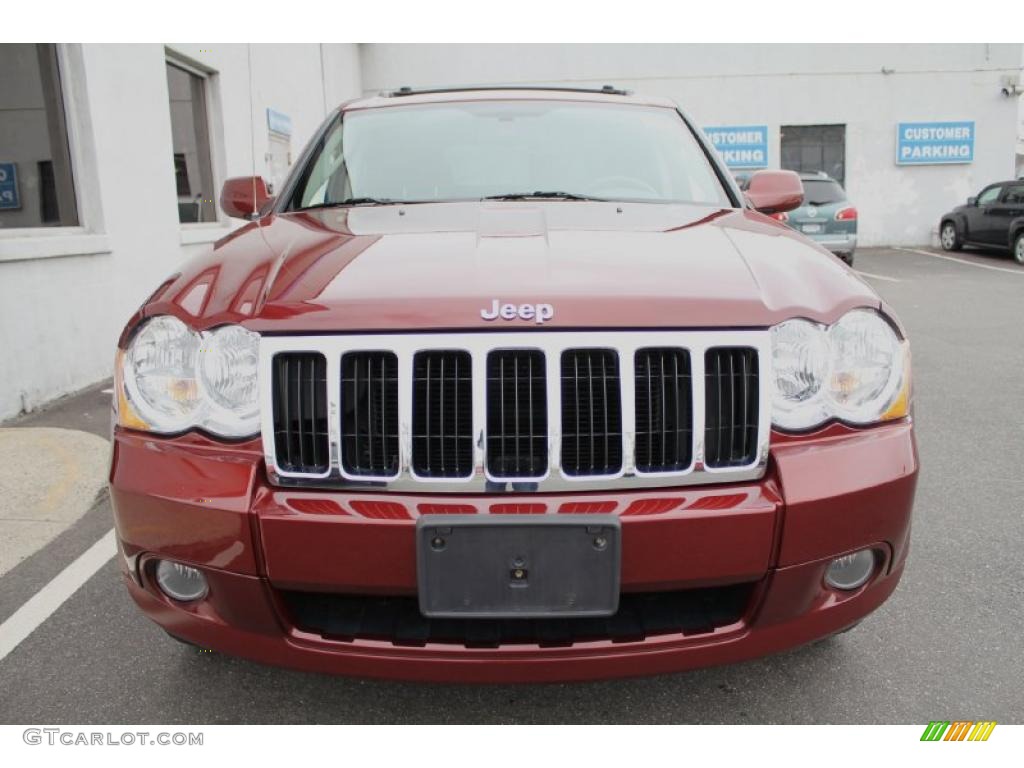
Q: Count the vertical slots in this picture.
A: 7